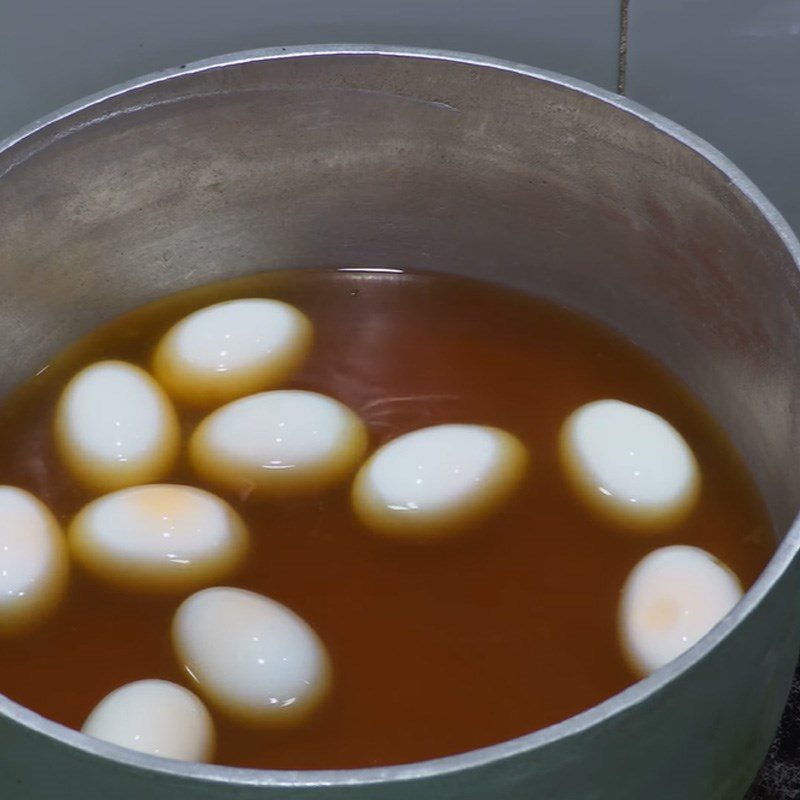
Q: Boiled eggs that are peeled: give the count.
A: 10